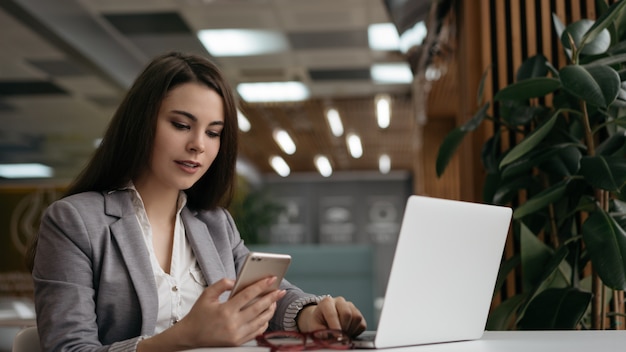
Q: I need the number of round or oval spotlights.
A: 8